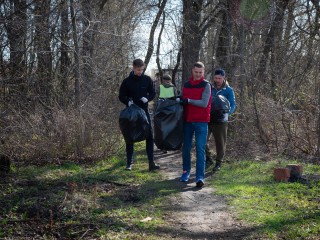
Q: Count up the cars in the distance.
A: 0